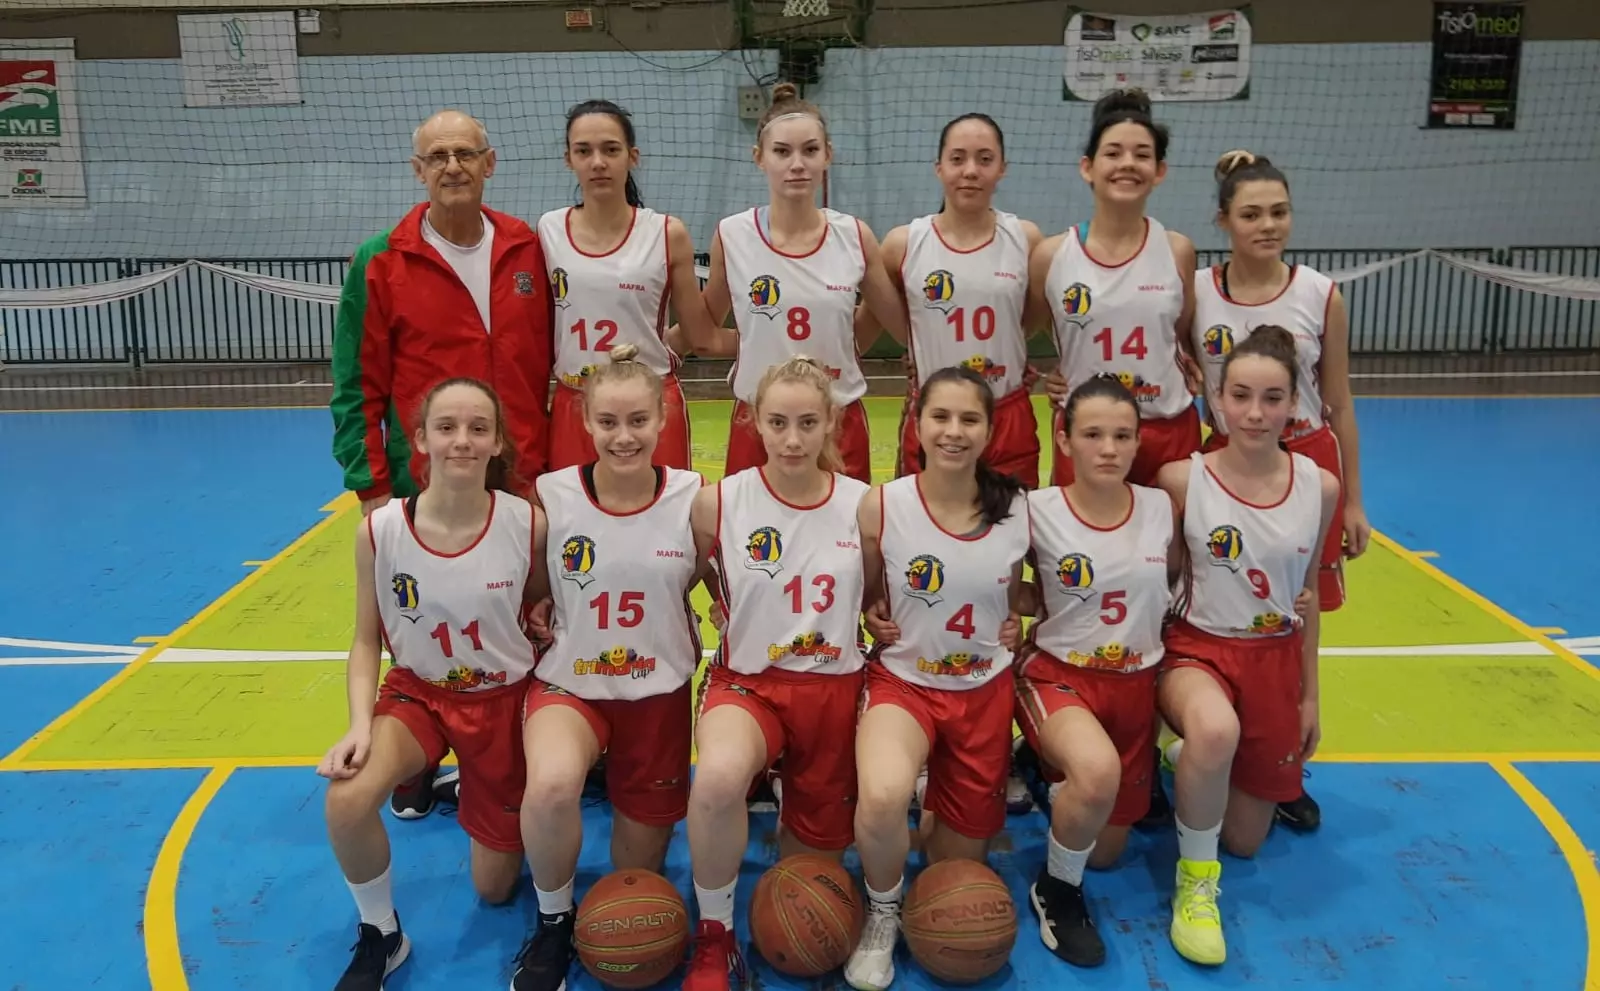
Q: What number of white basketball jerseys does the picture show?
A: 11